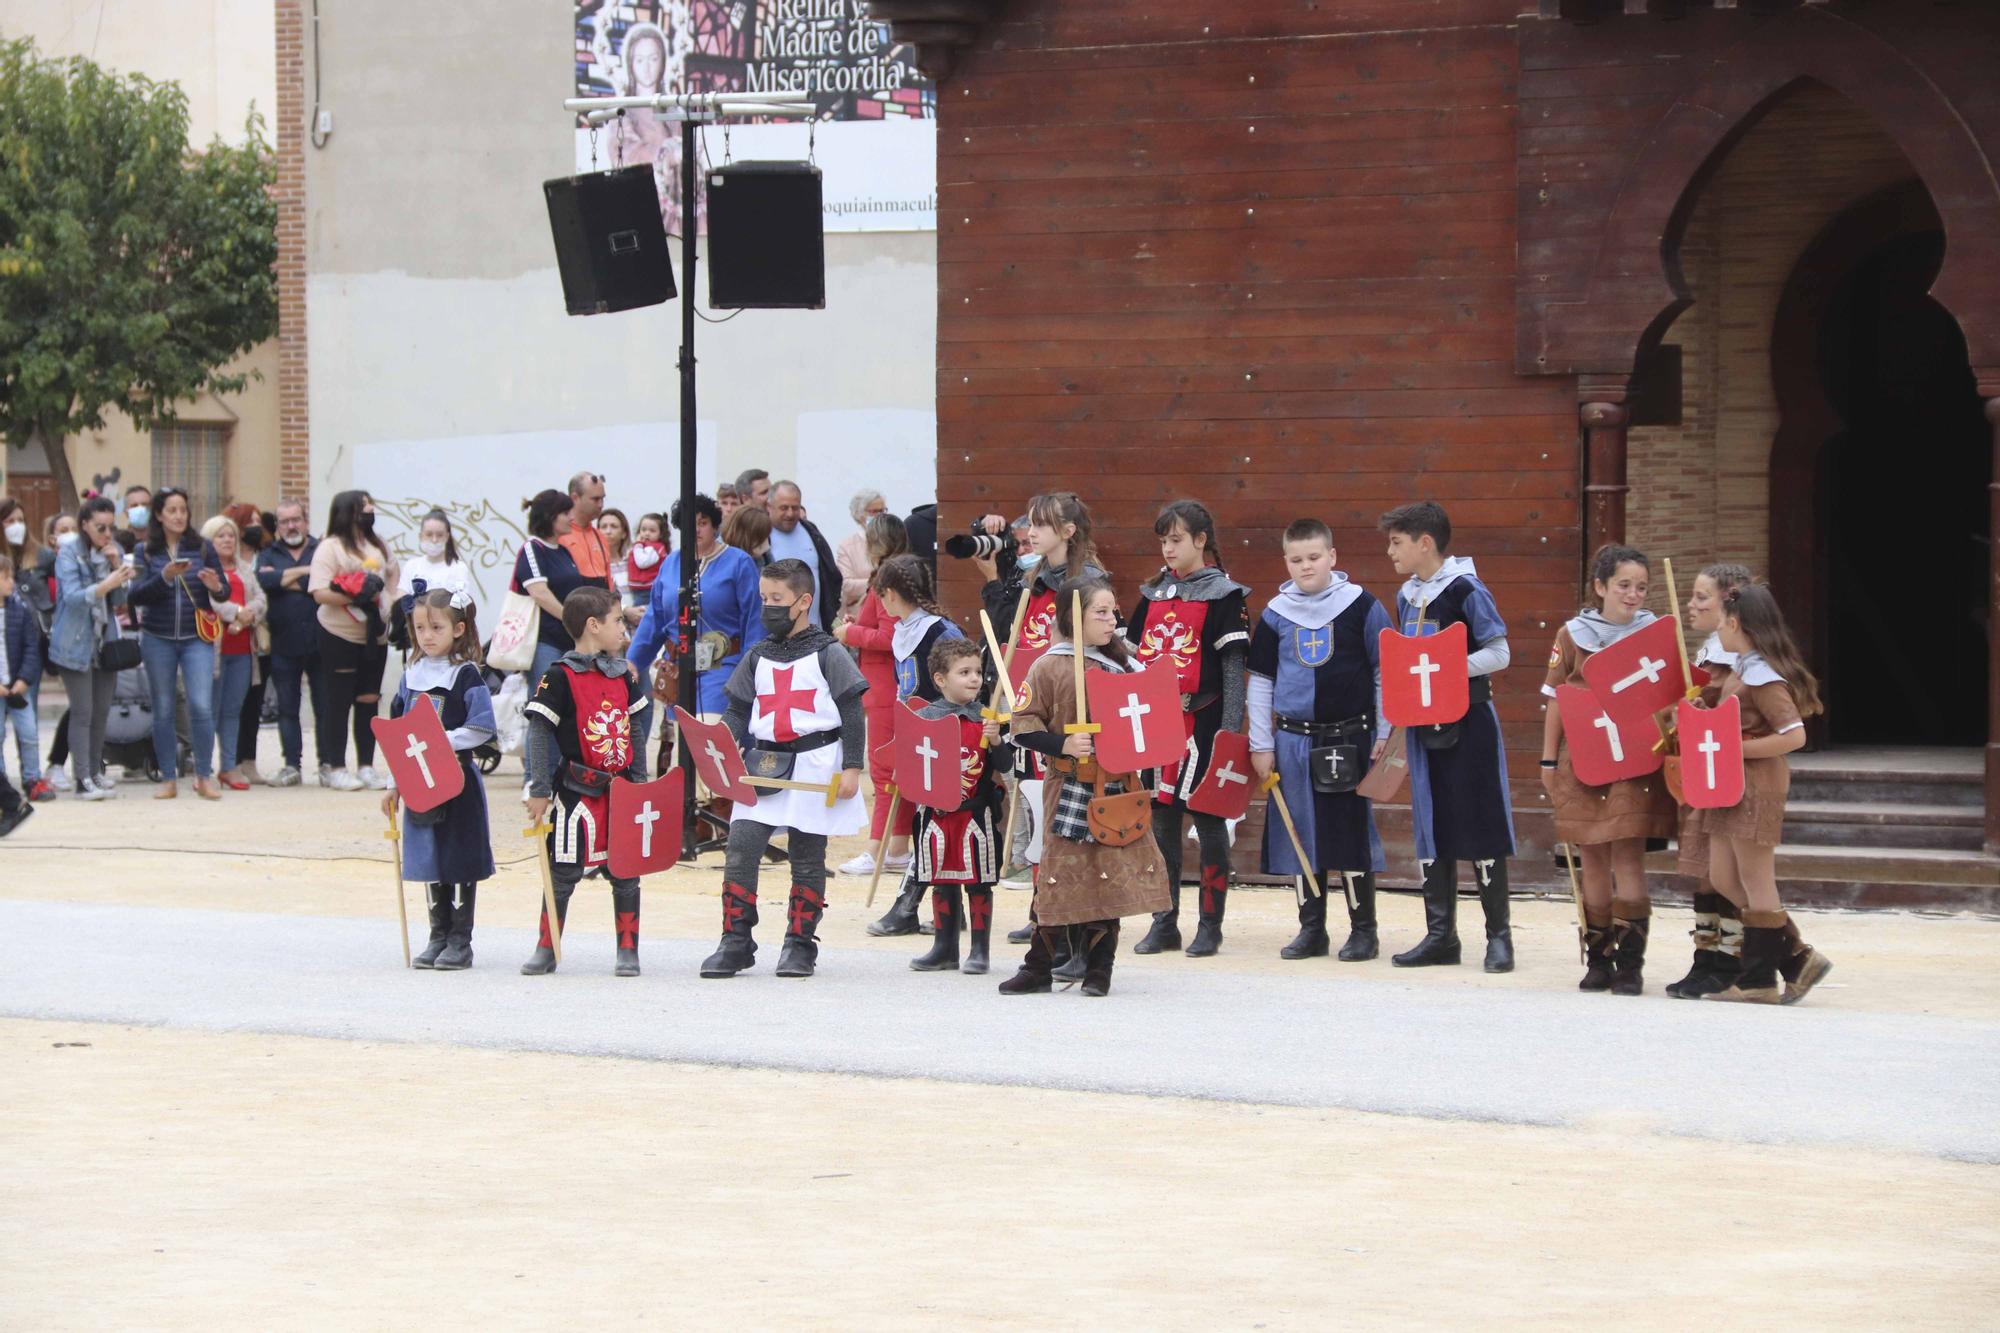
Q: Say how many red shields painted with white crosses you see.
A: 10